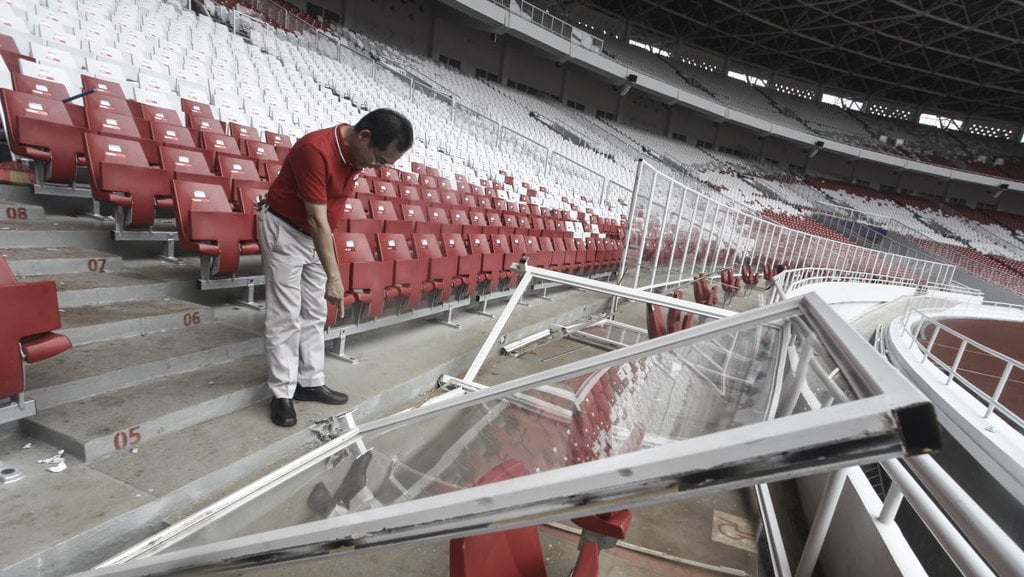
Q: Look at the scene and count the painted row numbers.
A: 4